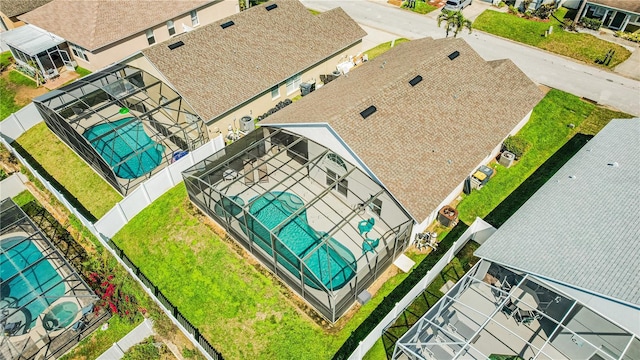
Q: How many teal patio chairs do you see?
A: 2